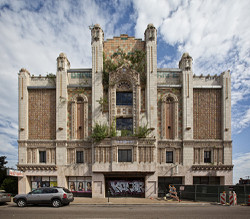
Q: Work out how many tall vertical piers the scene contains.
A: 6